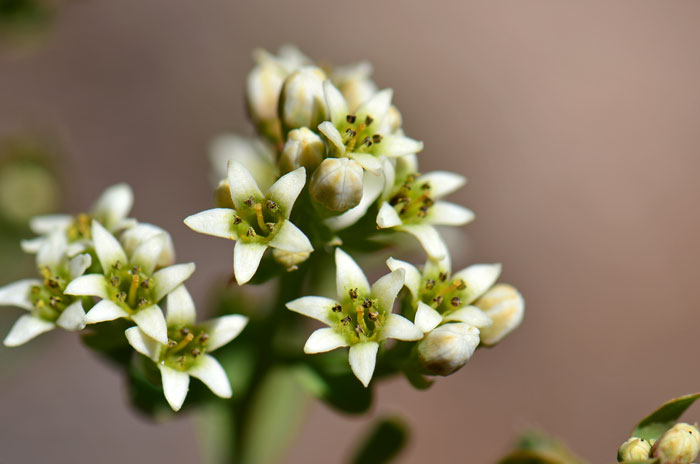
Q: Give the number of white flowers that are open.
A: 9